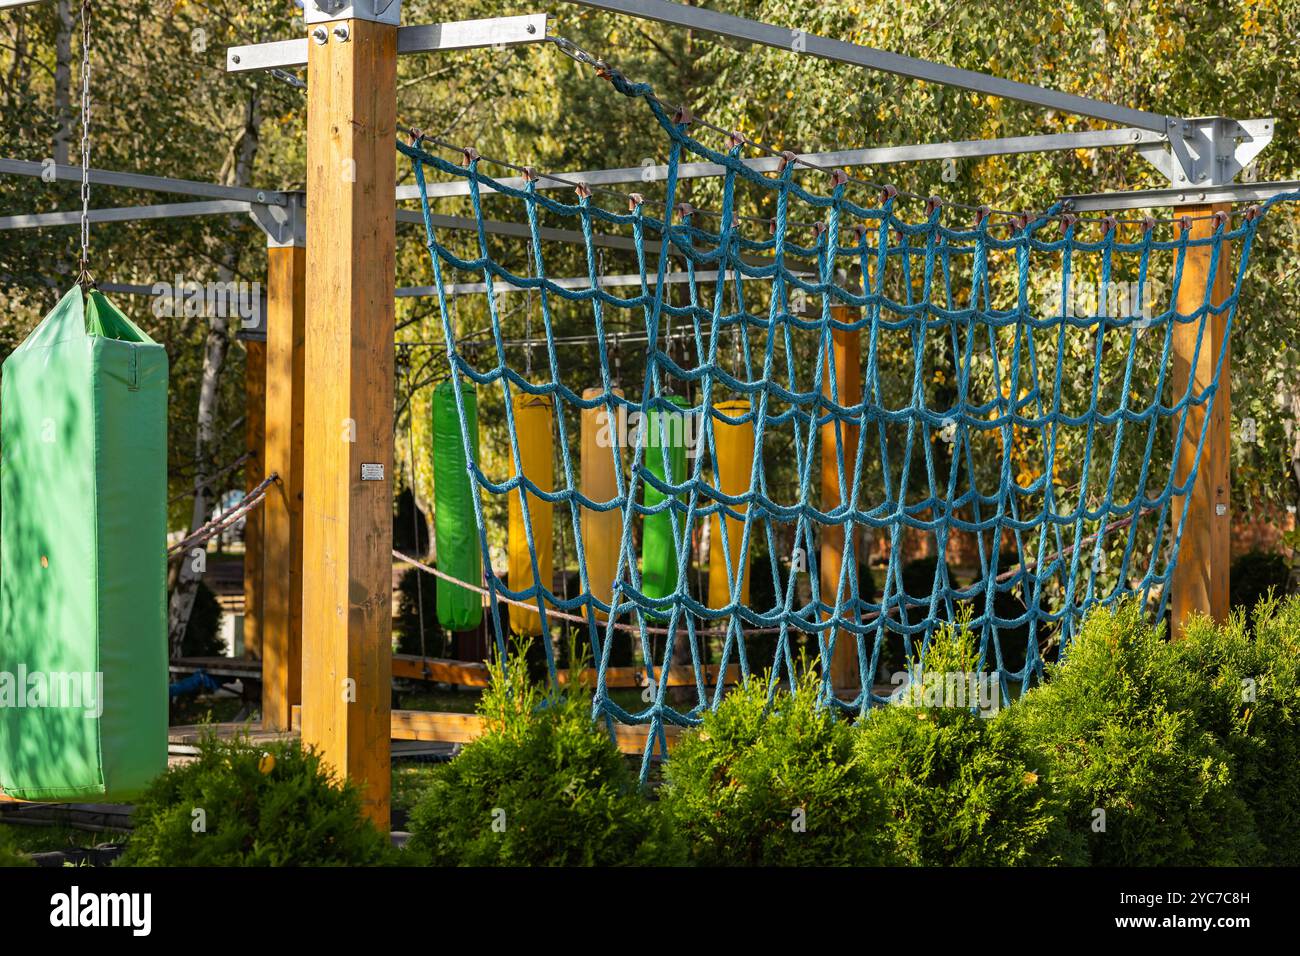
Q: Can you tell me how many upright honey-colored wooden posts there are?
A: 5